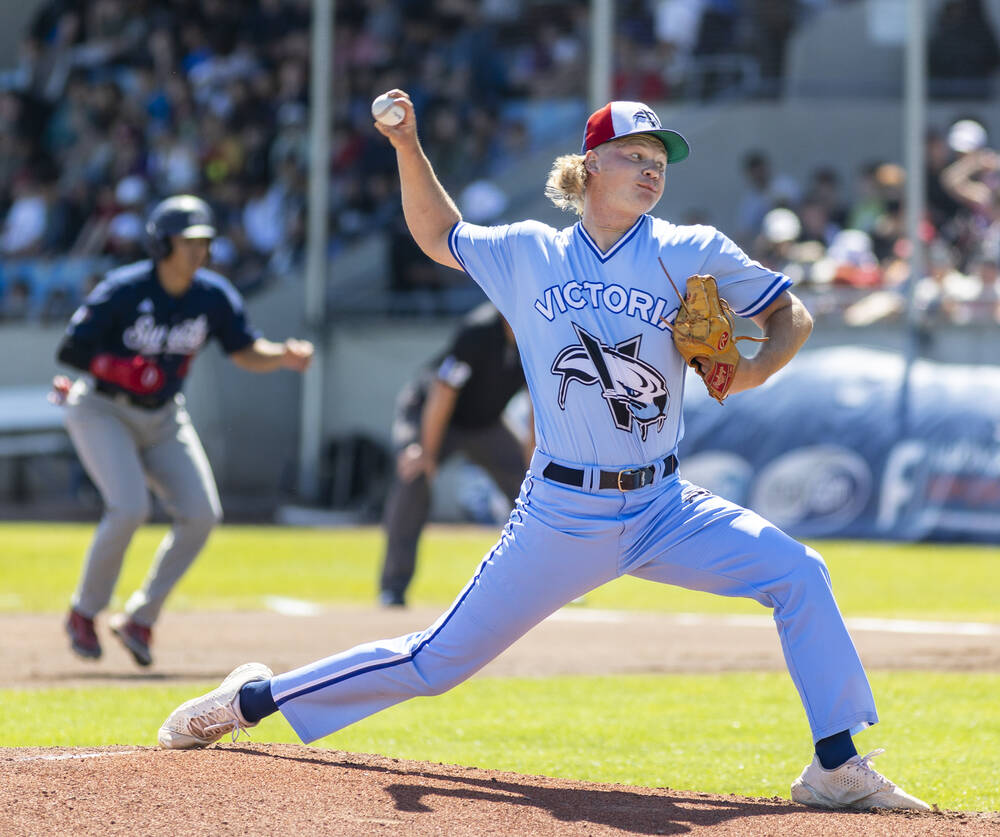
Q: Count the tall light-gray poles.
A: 3